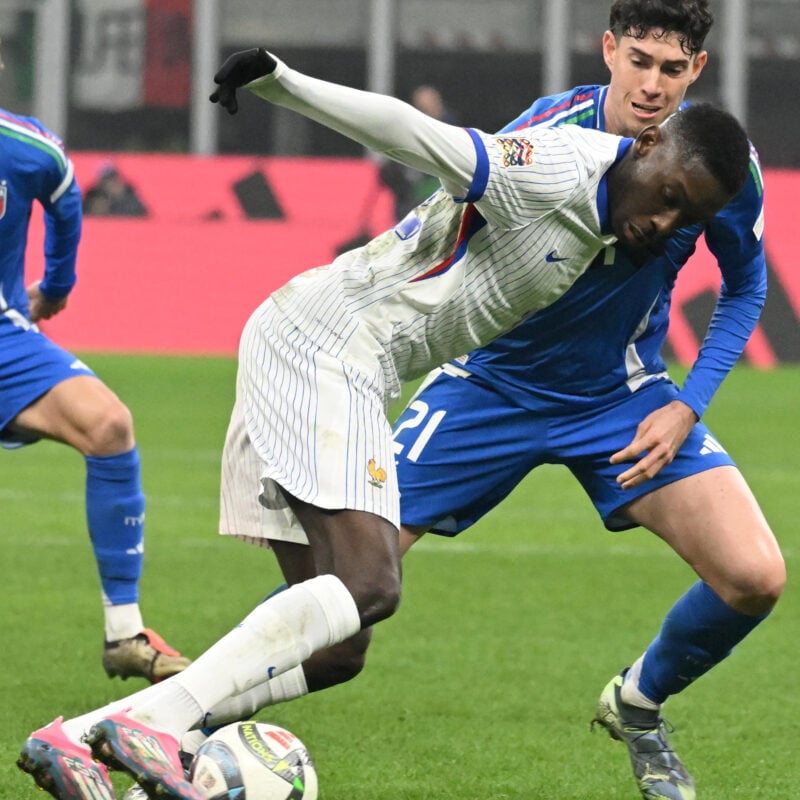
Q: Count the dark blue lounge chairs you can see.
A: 0